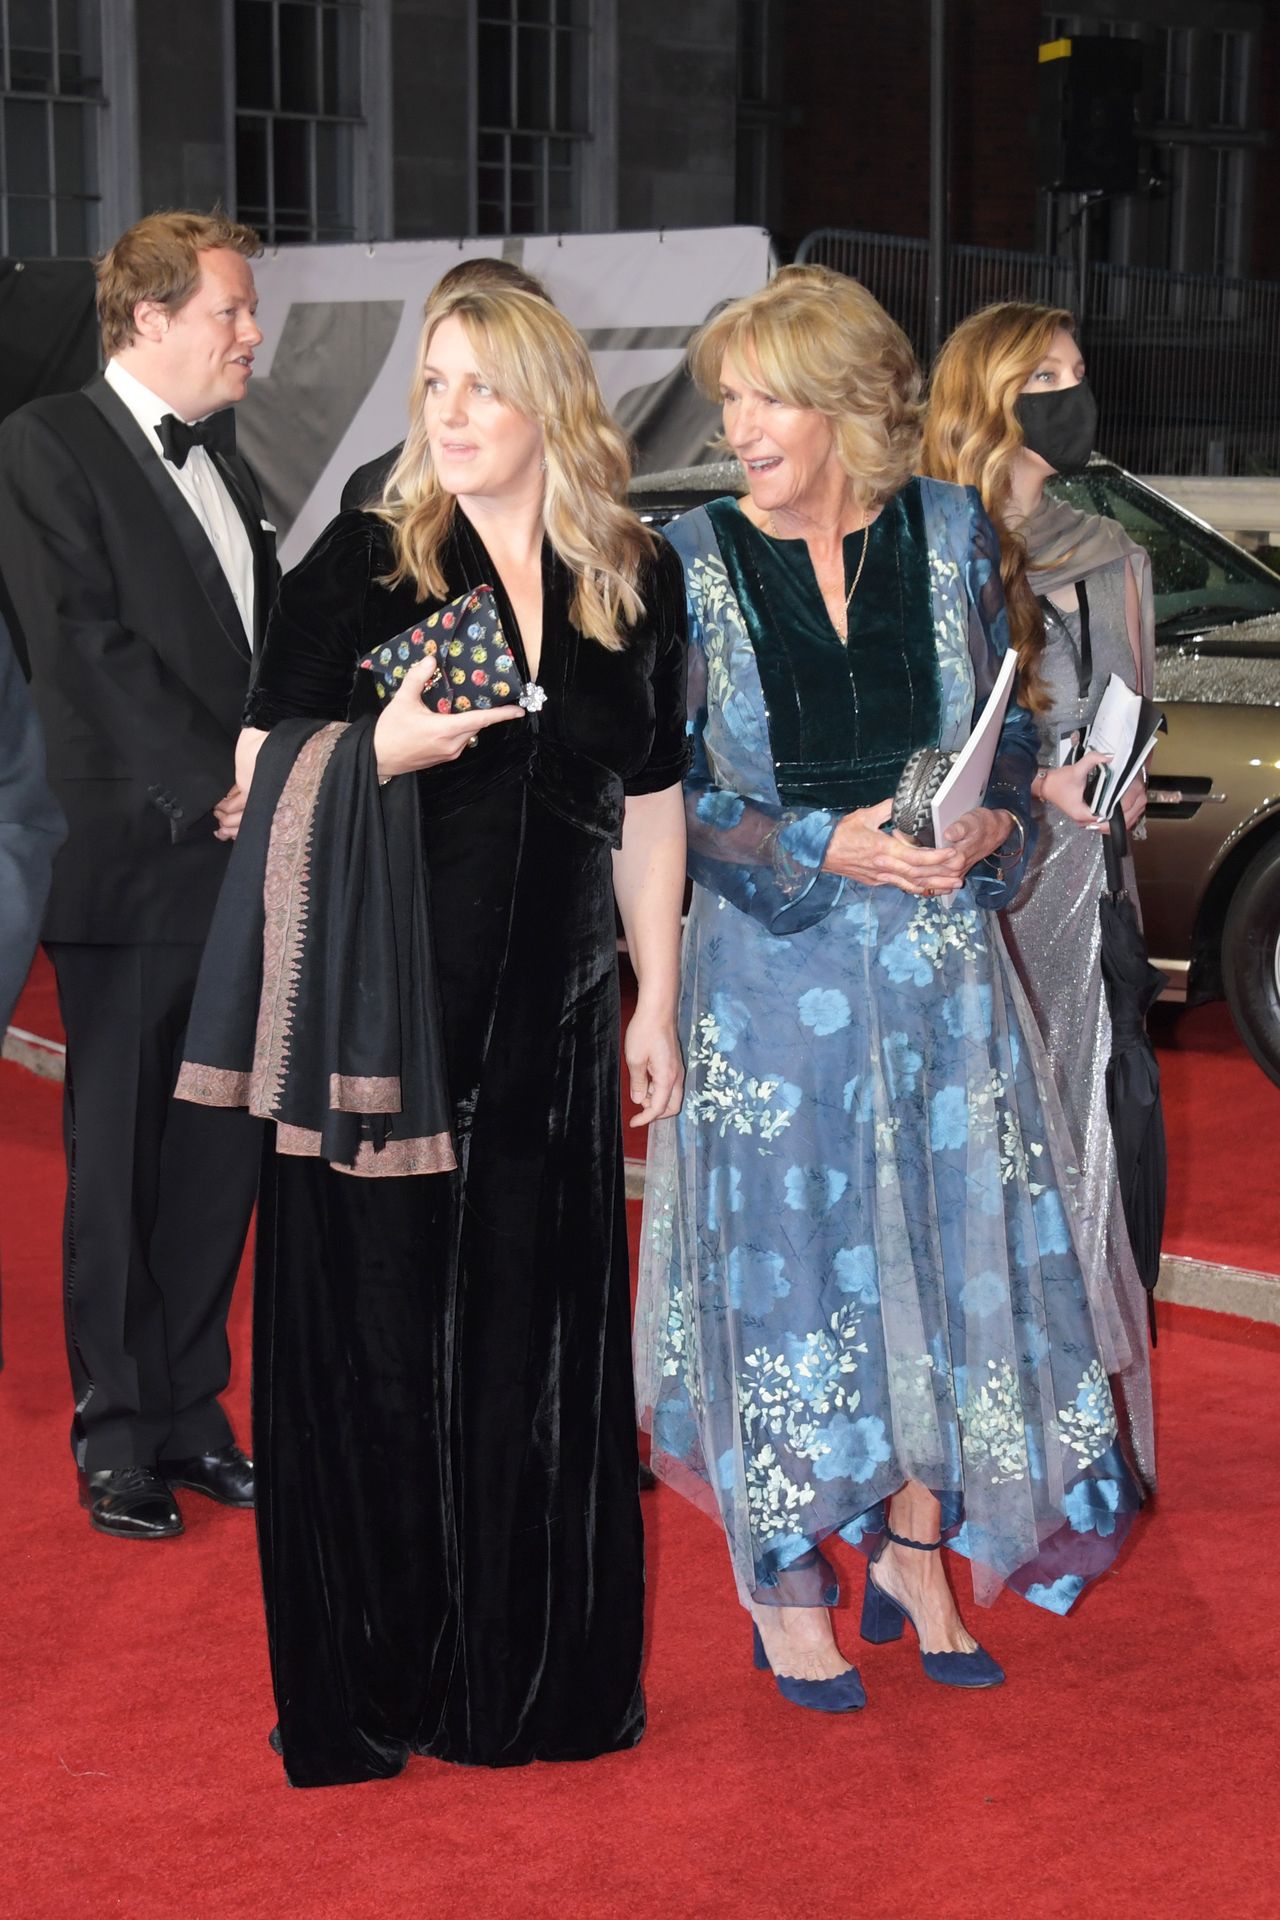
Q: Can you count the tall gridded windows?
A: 3